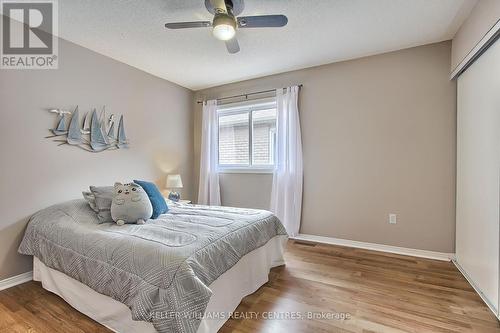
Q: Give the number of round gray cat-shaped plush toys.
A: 1